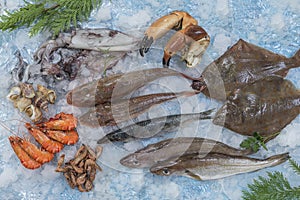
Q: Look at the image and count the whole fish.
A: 7